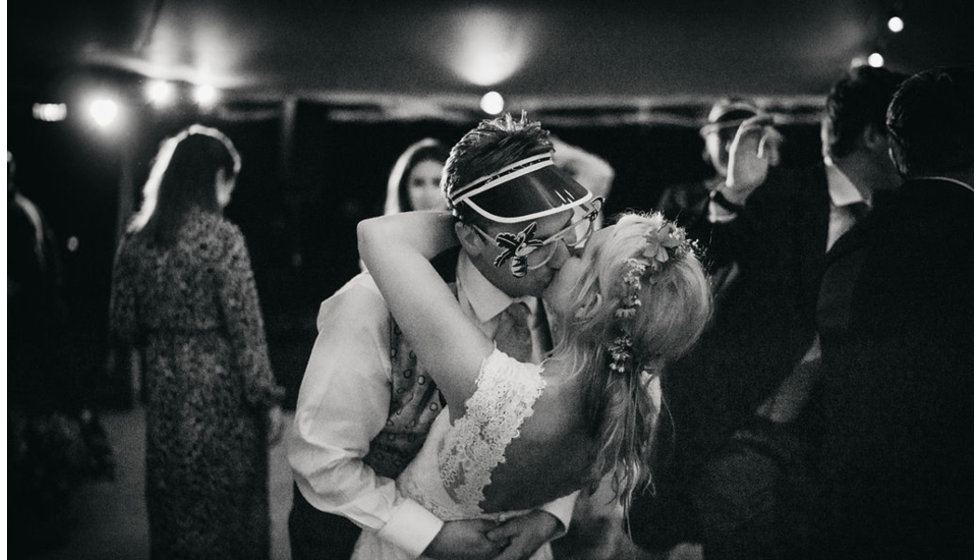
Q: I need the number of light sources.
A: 7